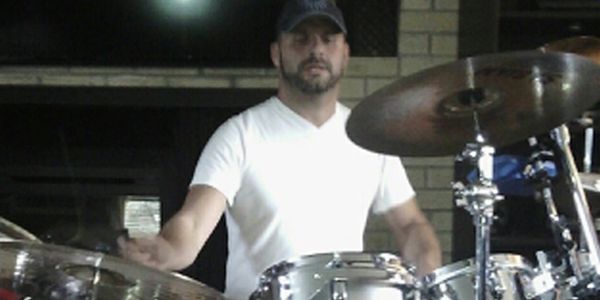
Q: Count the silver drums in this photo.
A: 2